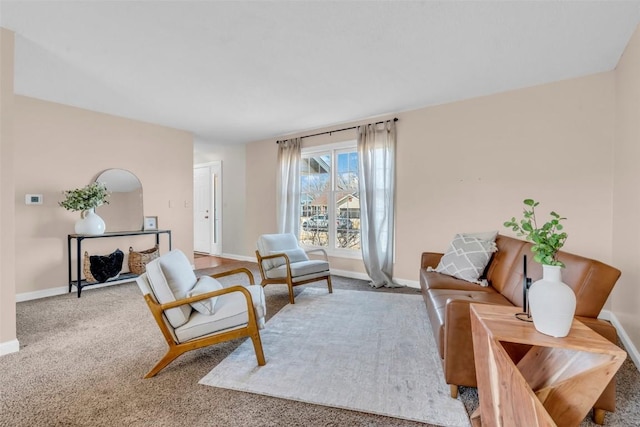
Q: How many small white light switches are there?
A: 2